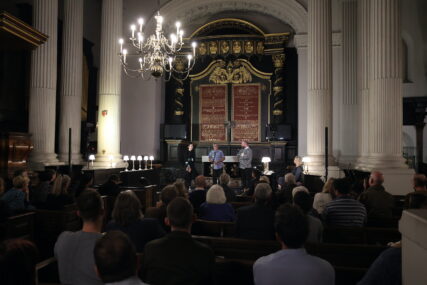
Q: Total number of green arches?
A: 0